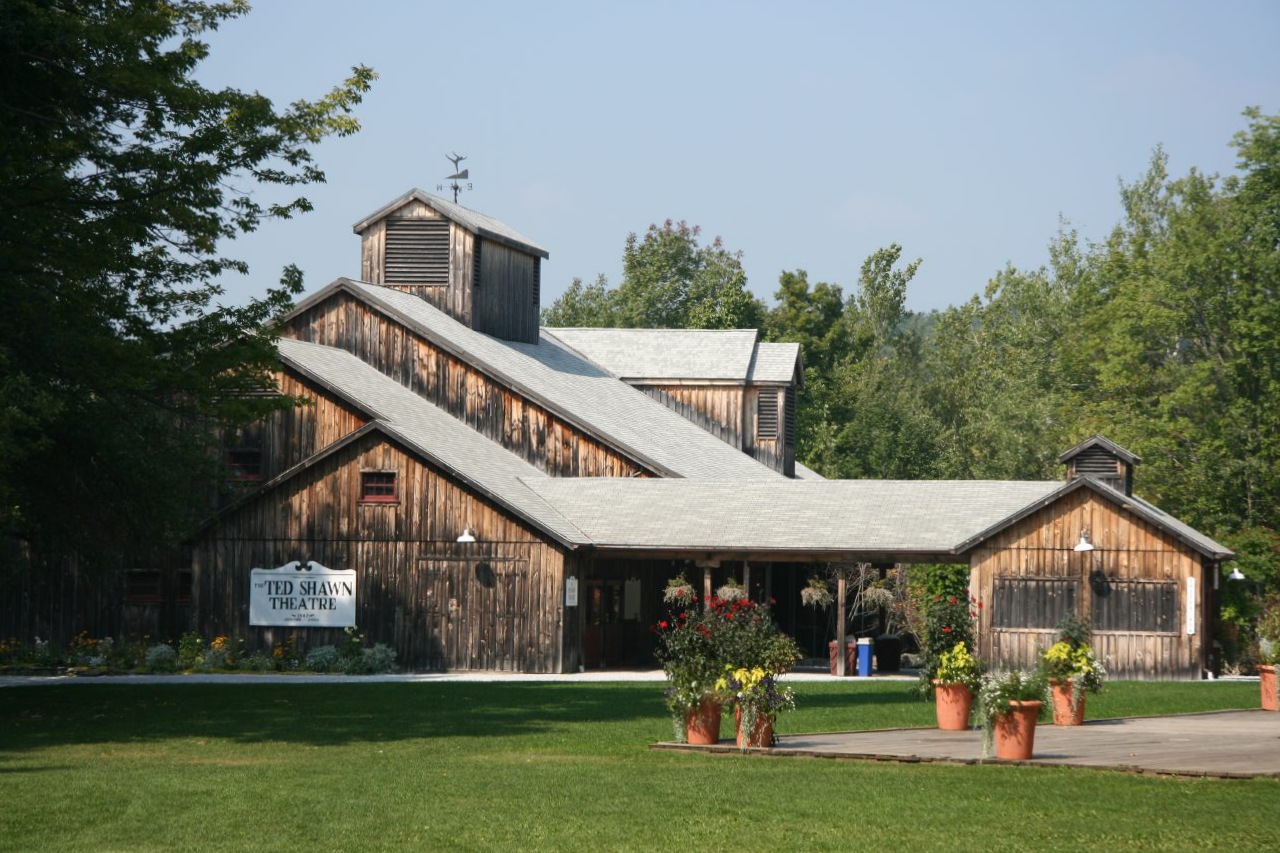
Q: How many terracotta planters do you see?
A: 6